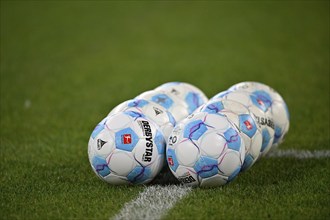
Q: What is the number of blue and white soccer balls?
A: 8